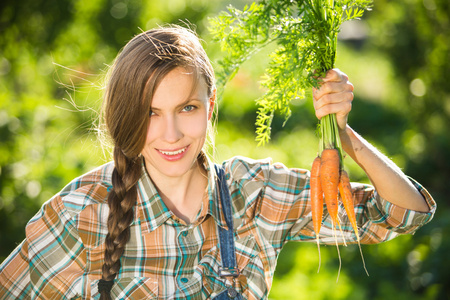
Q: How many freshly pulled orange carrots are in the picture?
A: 3